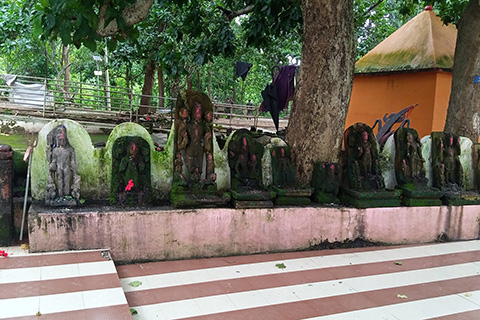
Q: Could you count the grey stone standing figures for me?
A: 1